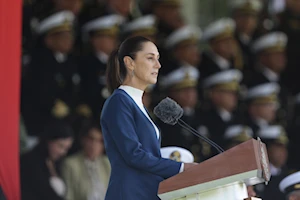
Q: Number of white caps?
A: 14